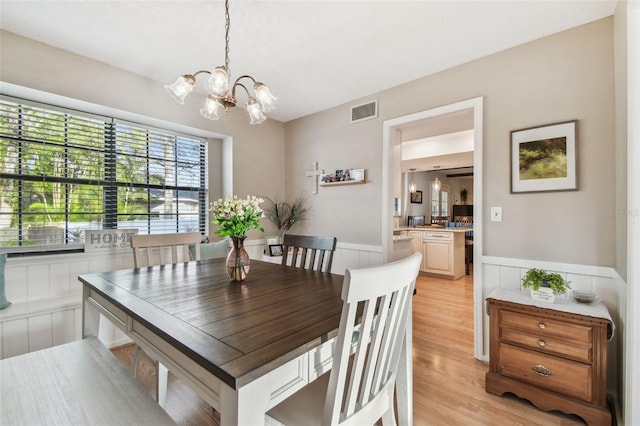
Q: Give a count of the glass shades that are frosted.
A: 5